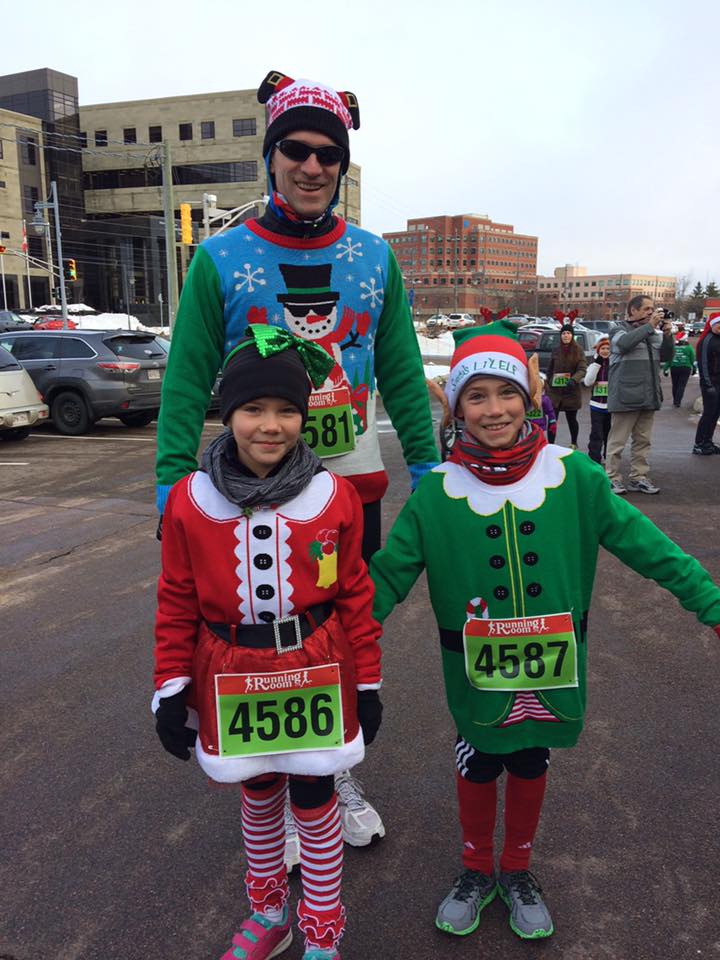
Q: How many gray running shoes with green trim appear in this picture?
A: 2